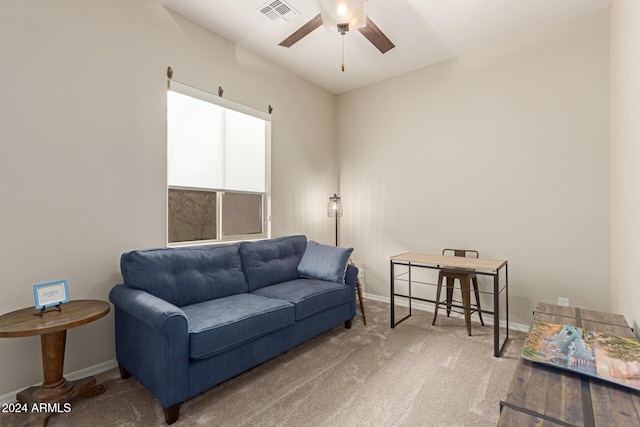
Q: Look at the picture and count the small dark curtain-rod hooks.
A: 3